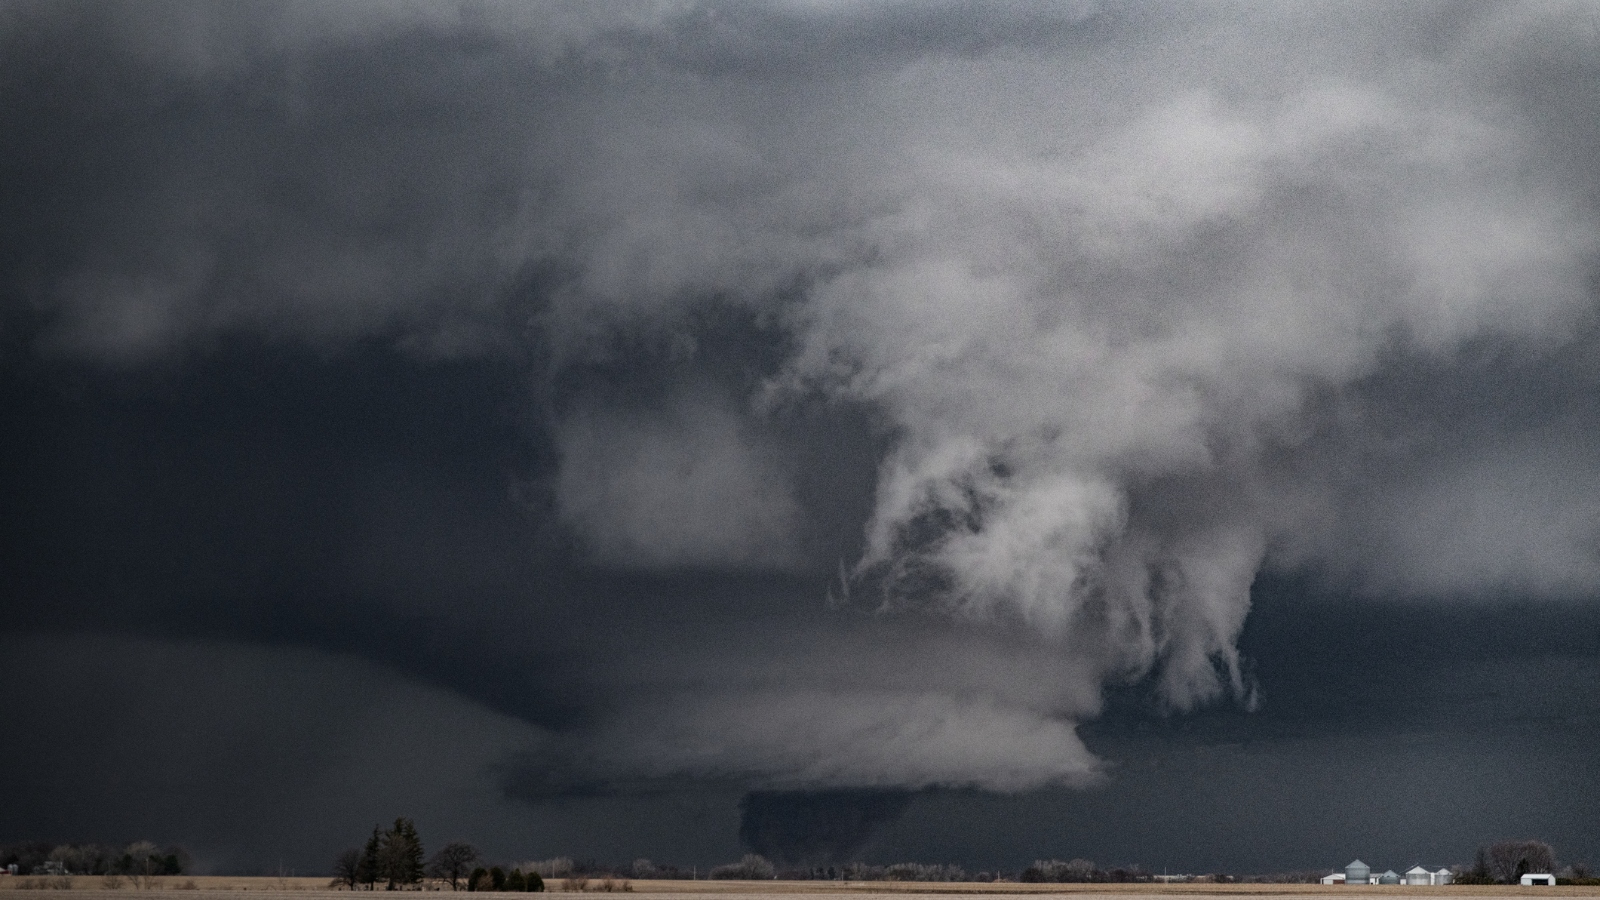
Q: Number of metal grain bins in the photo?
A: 4